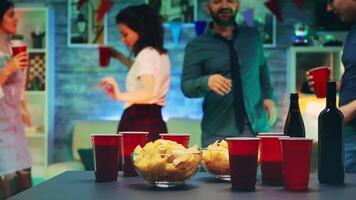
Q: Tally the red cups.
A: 9